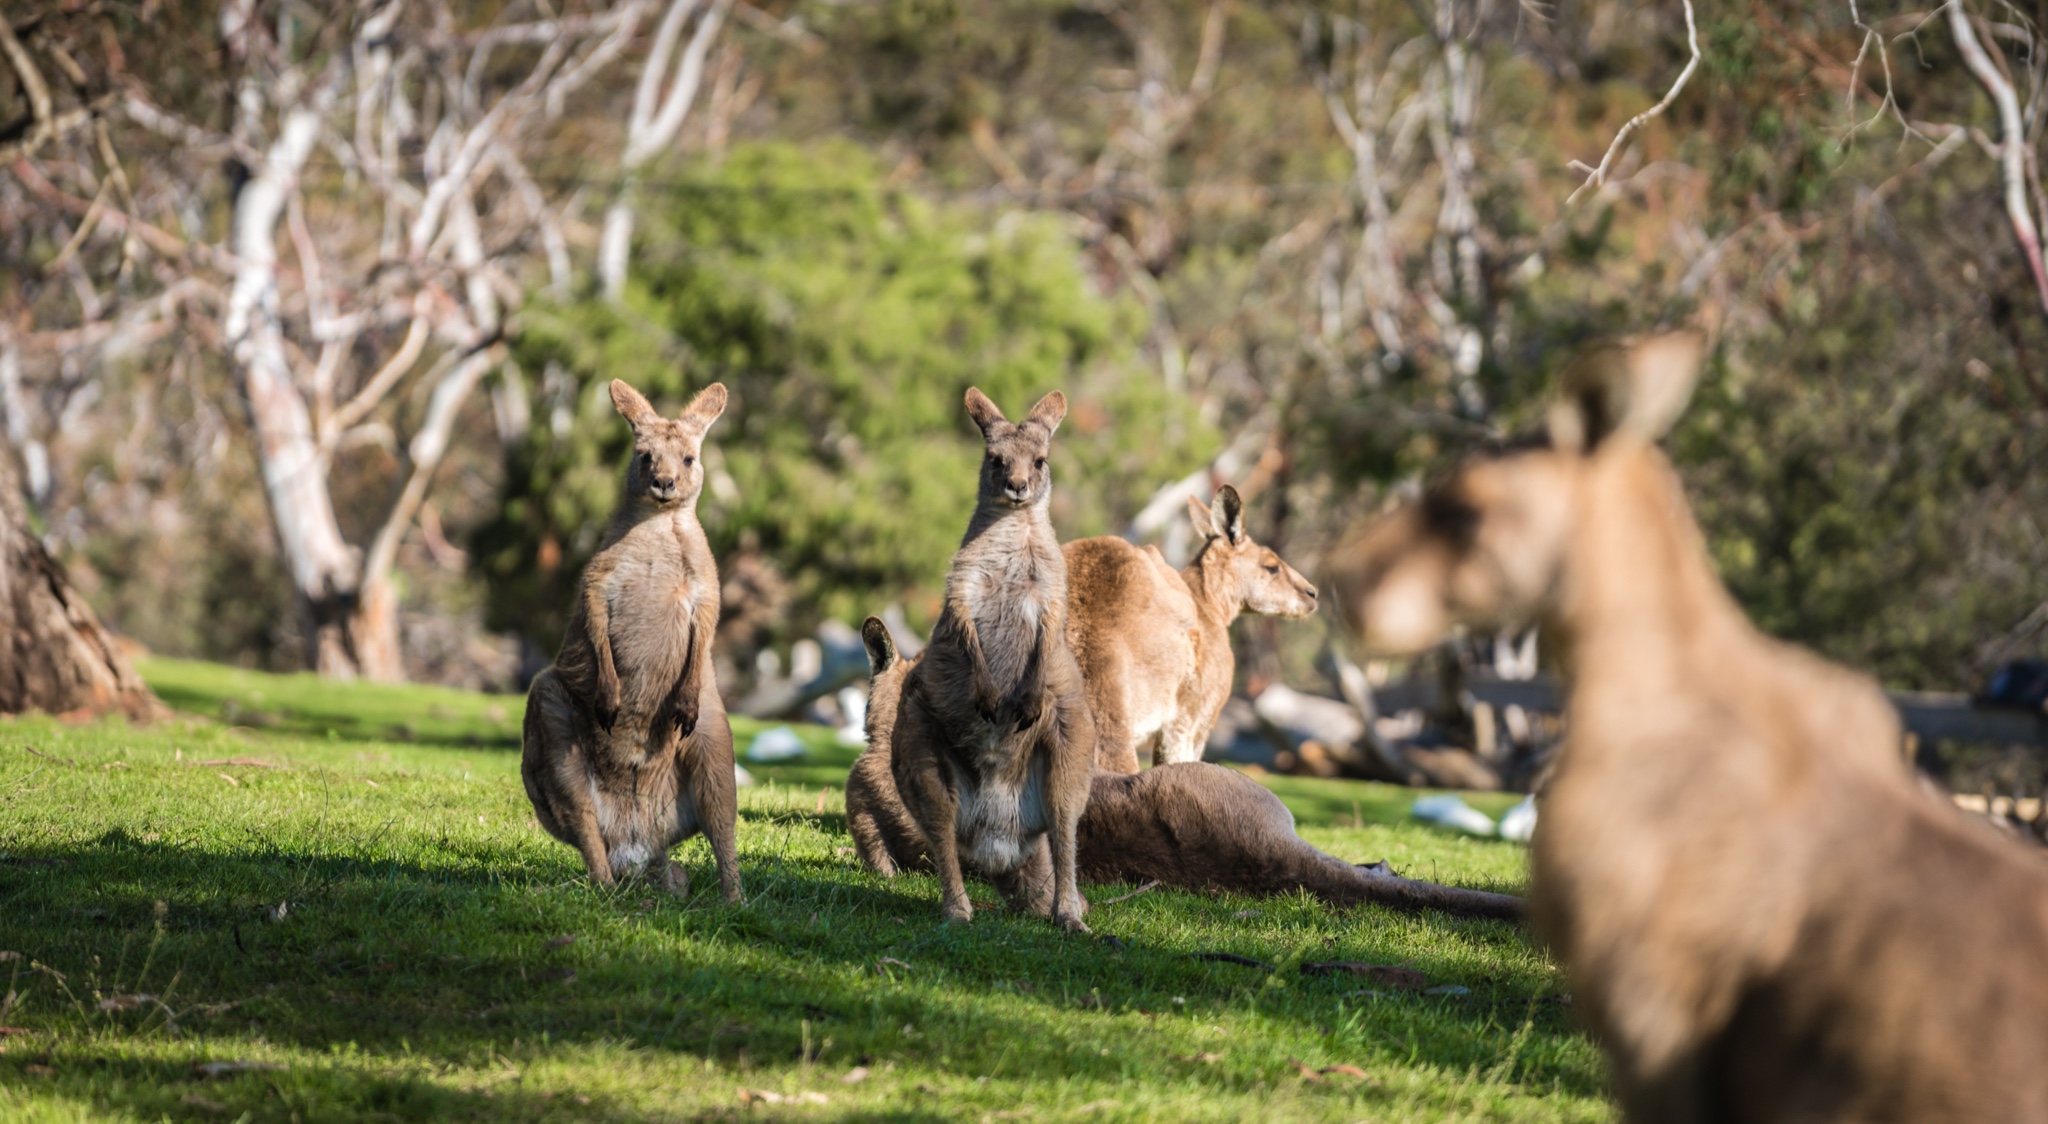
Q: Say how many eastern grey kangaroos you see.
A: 5